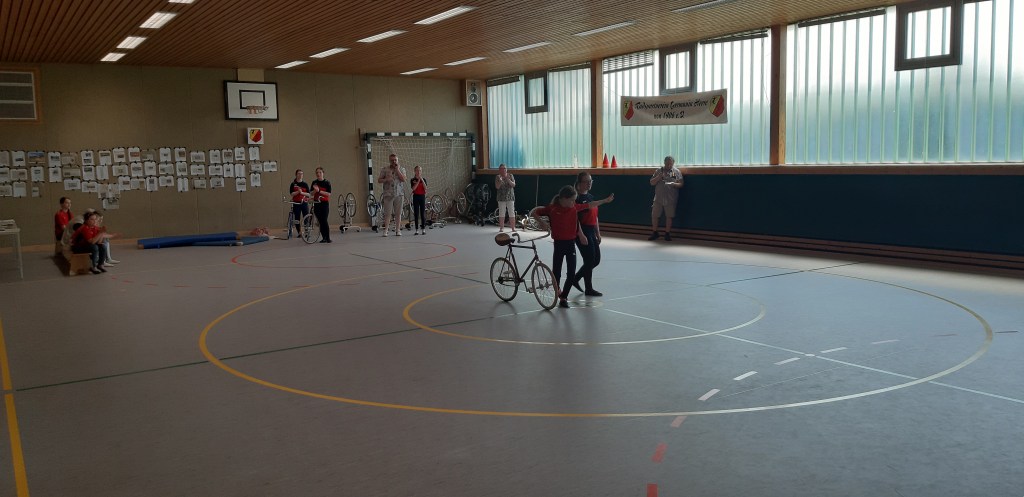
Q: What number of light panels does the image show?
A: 13